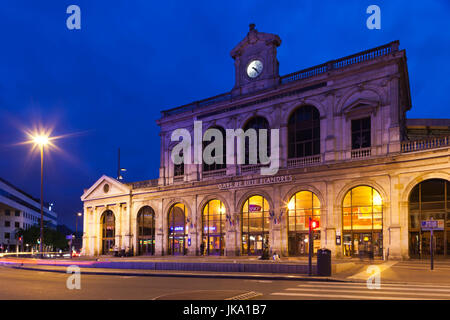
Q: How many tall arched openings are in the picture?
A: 11